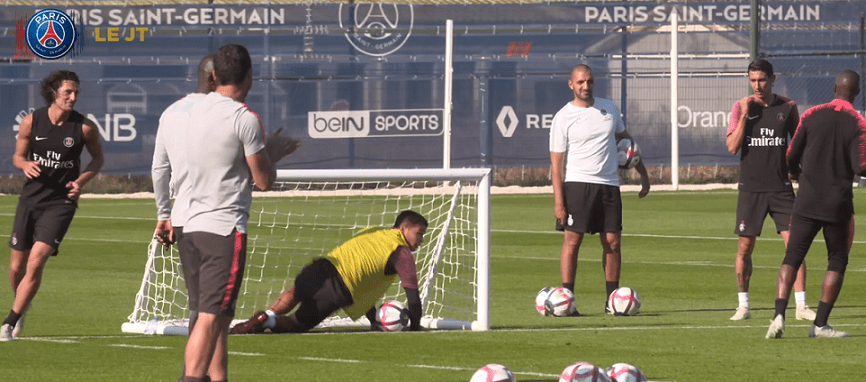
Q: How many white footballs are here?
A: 8